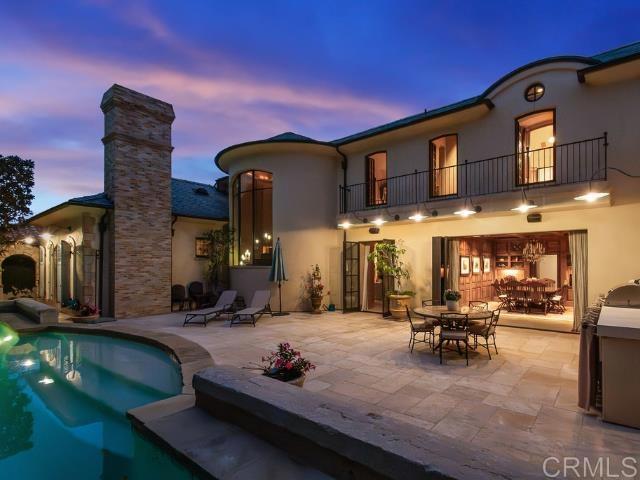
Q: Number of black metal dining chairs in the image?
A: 5